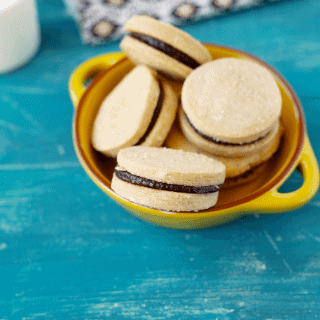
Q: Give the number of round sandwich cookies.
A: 5